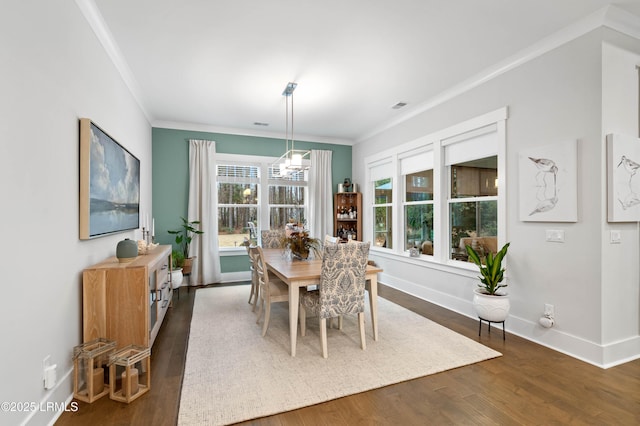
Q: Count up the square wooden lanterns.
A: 2